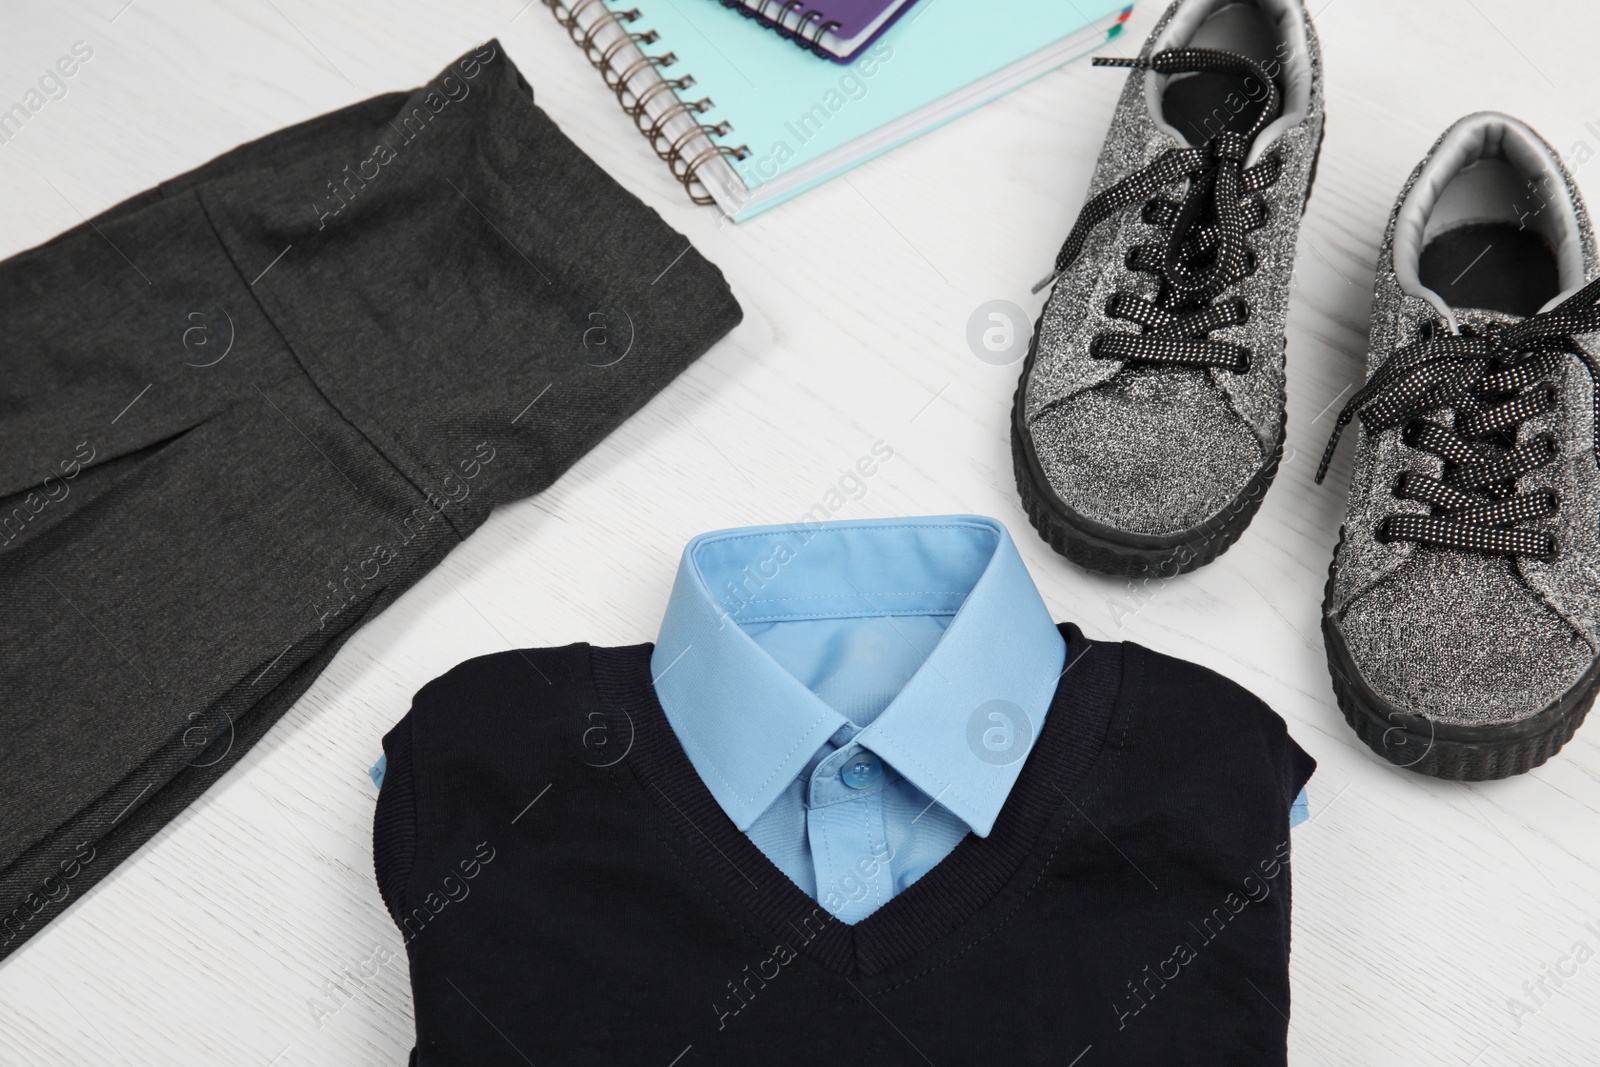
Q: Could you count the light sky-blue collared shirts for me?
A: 1